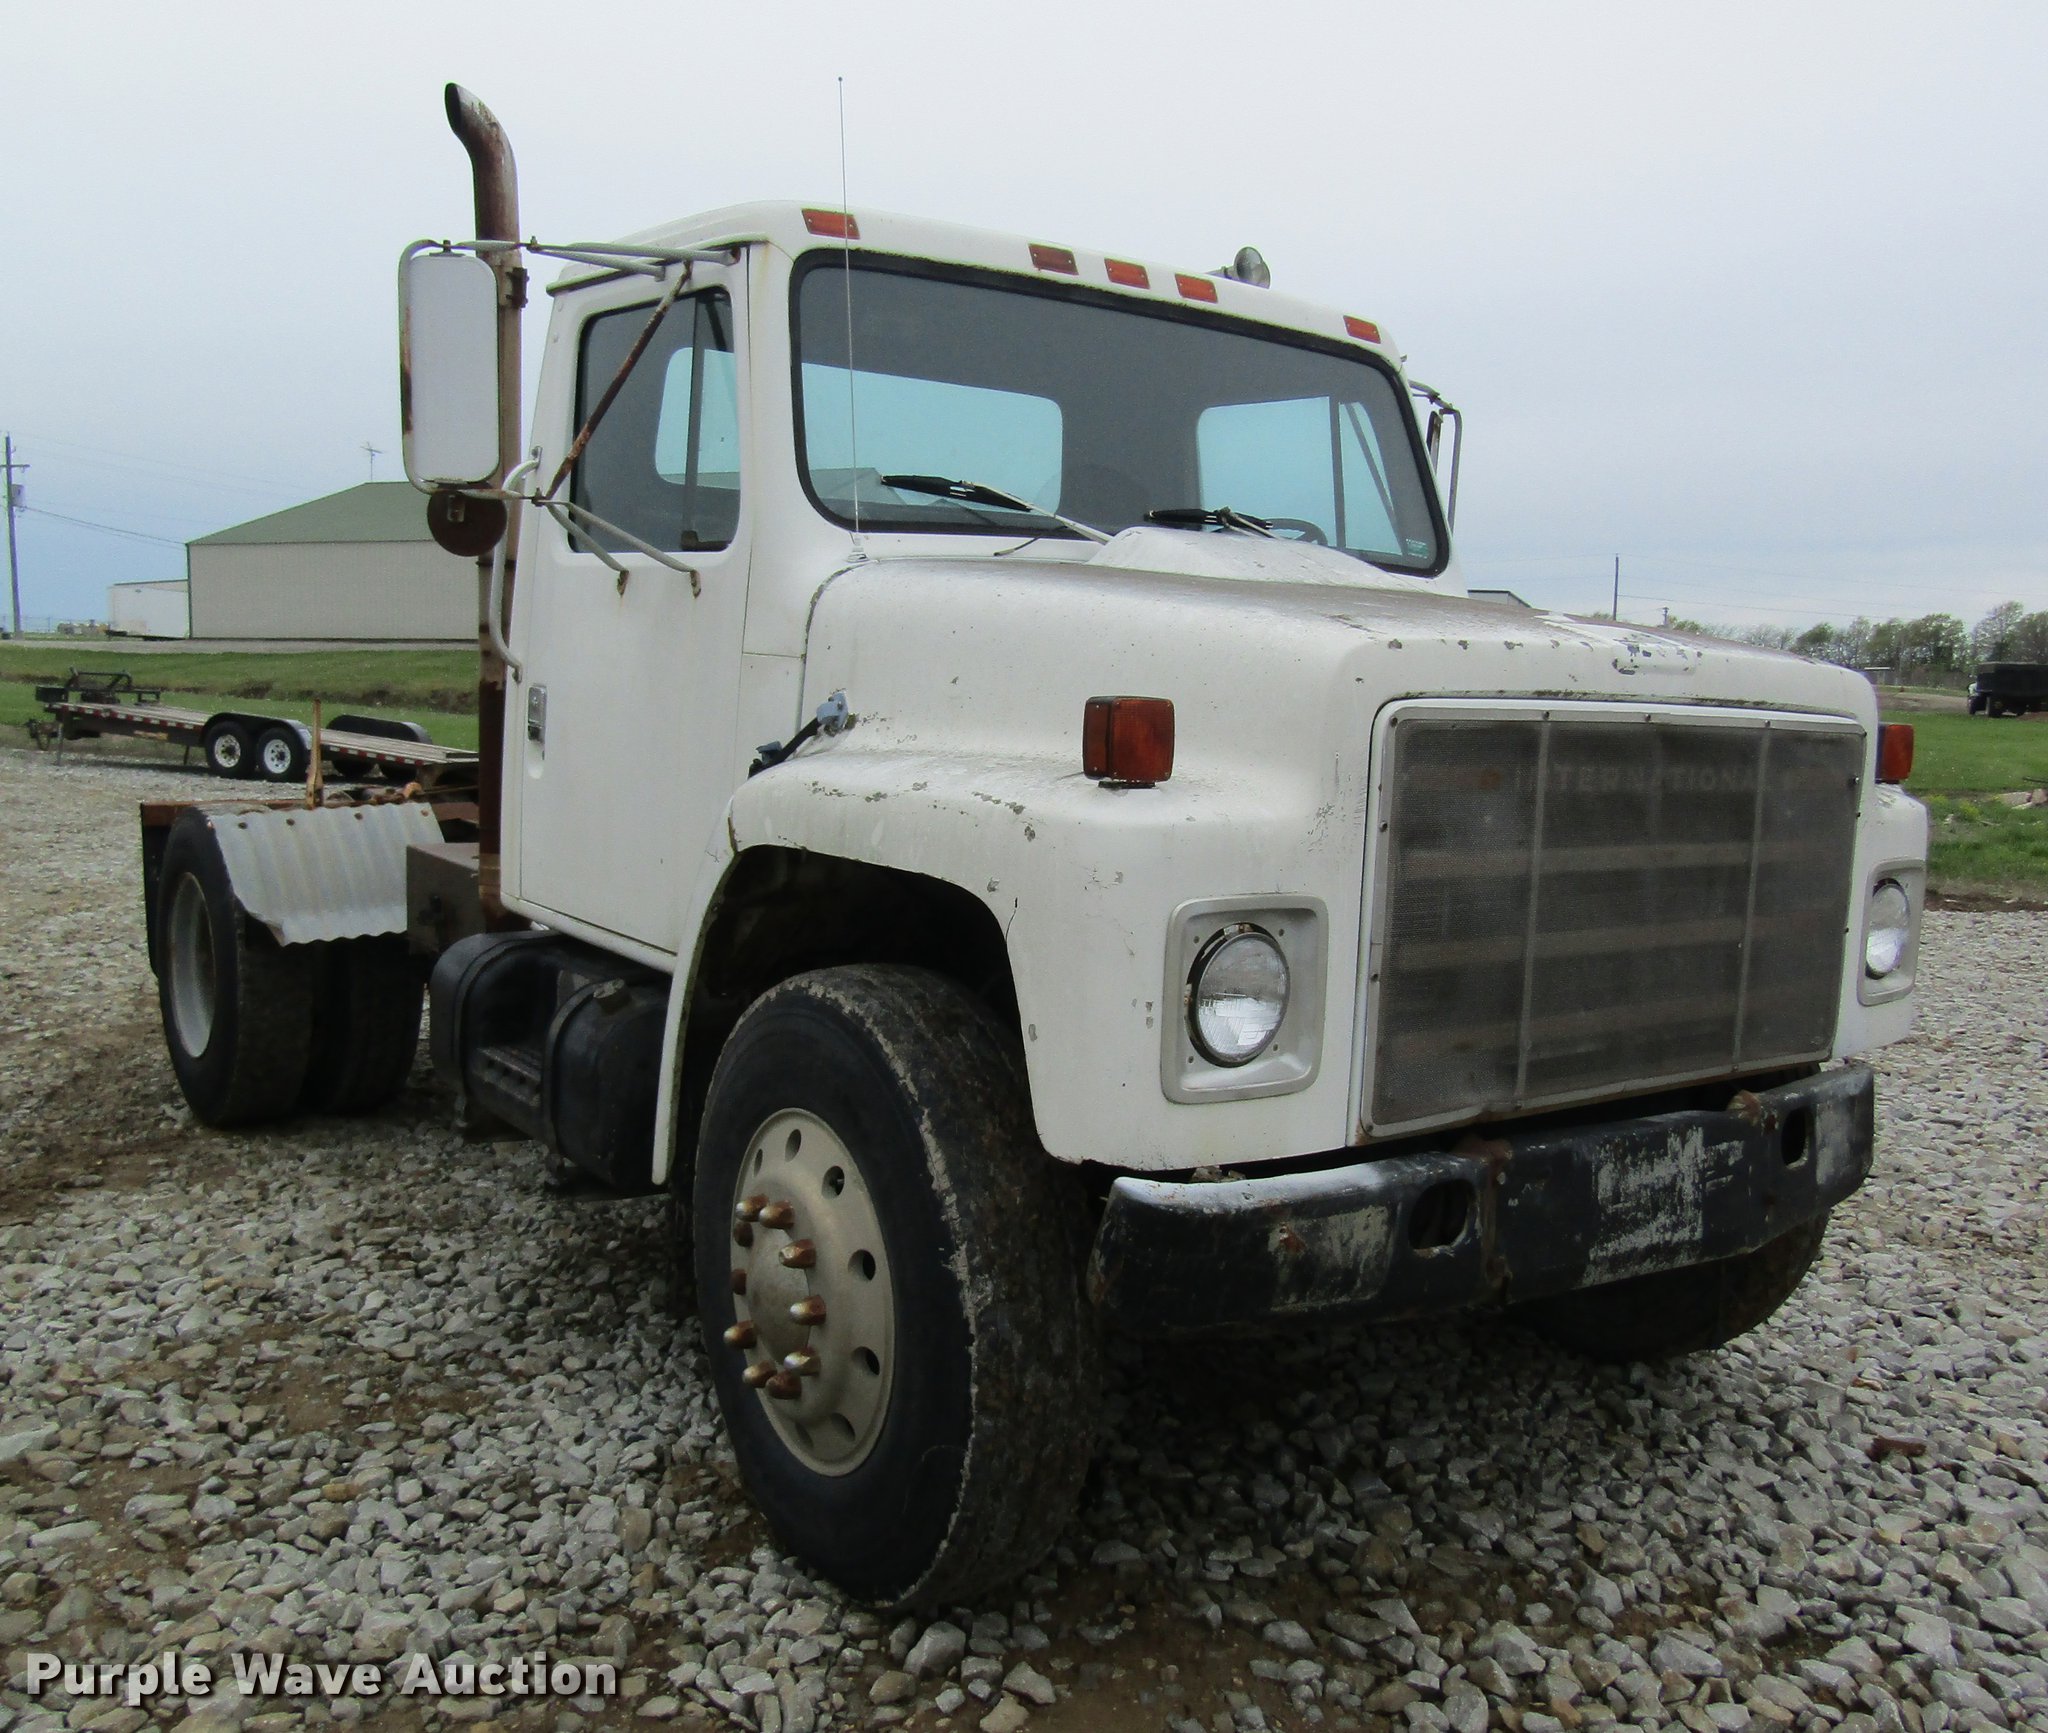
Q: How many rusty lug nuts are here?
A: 10